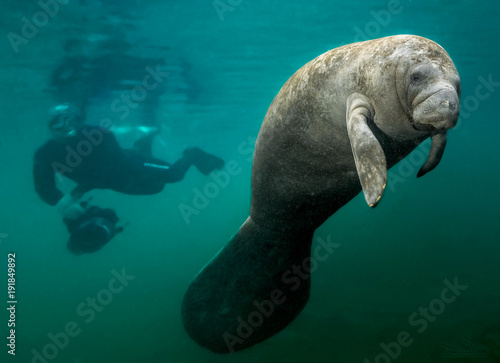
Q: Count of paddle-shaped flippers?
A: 2